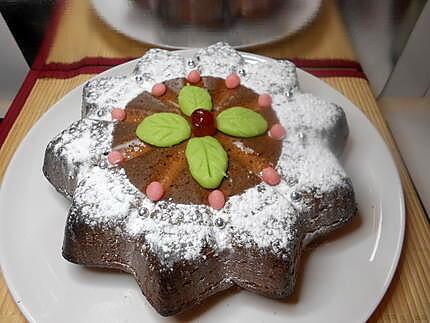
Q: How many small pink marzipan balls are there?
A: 10